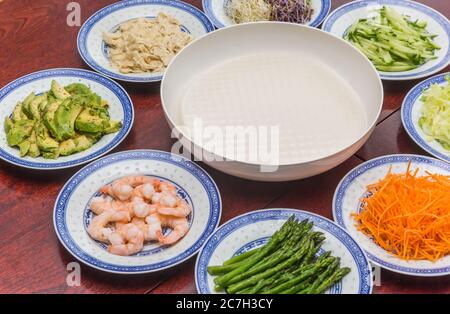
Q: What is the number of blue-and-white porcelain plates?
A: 8